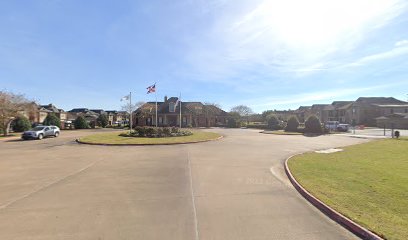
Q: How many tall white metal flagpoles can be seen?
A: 3